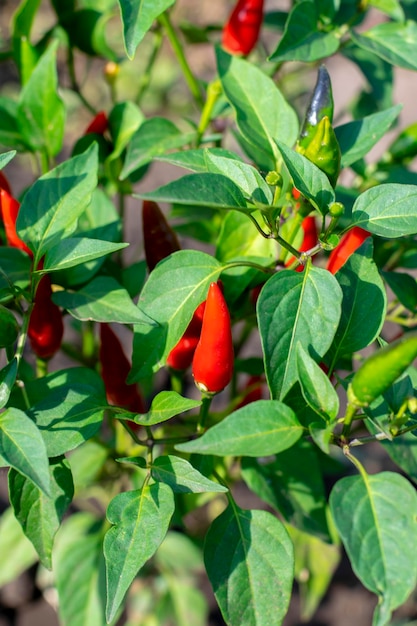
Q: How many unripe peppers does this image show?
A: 3